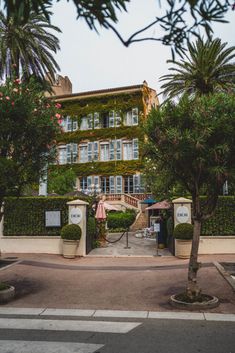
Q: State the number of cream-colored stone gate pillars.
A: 2